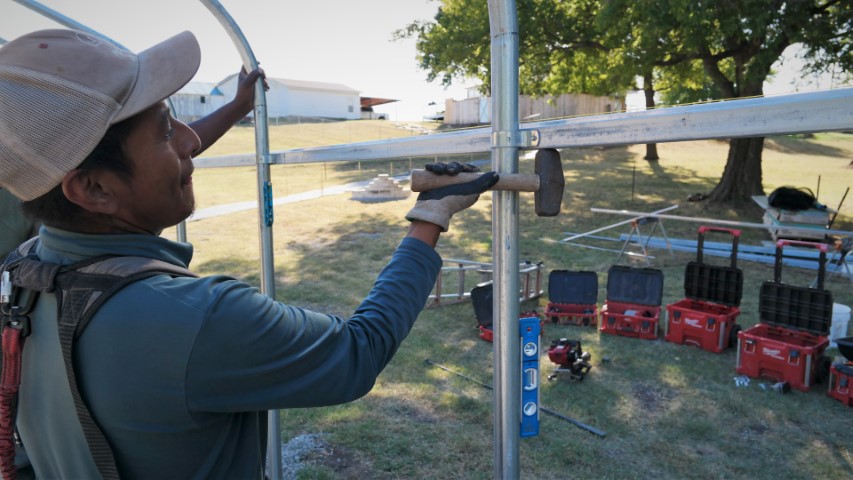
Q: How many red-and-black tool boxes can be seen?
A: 6